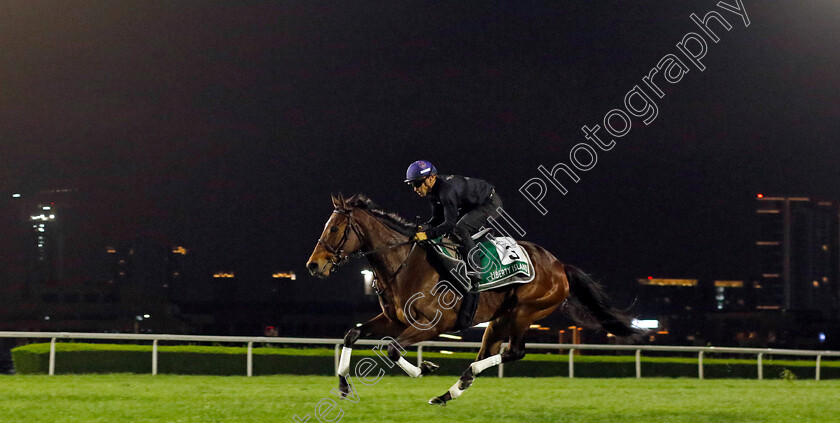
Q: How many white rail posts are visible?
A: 11